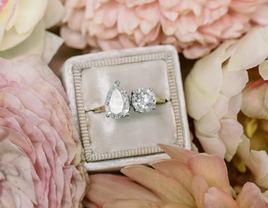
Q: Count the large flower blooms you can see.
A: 5